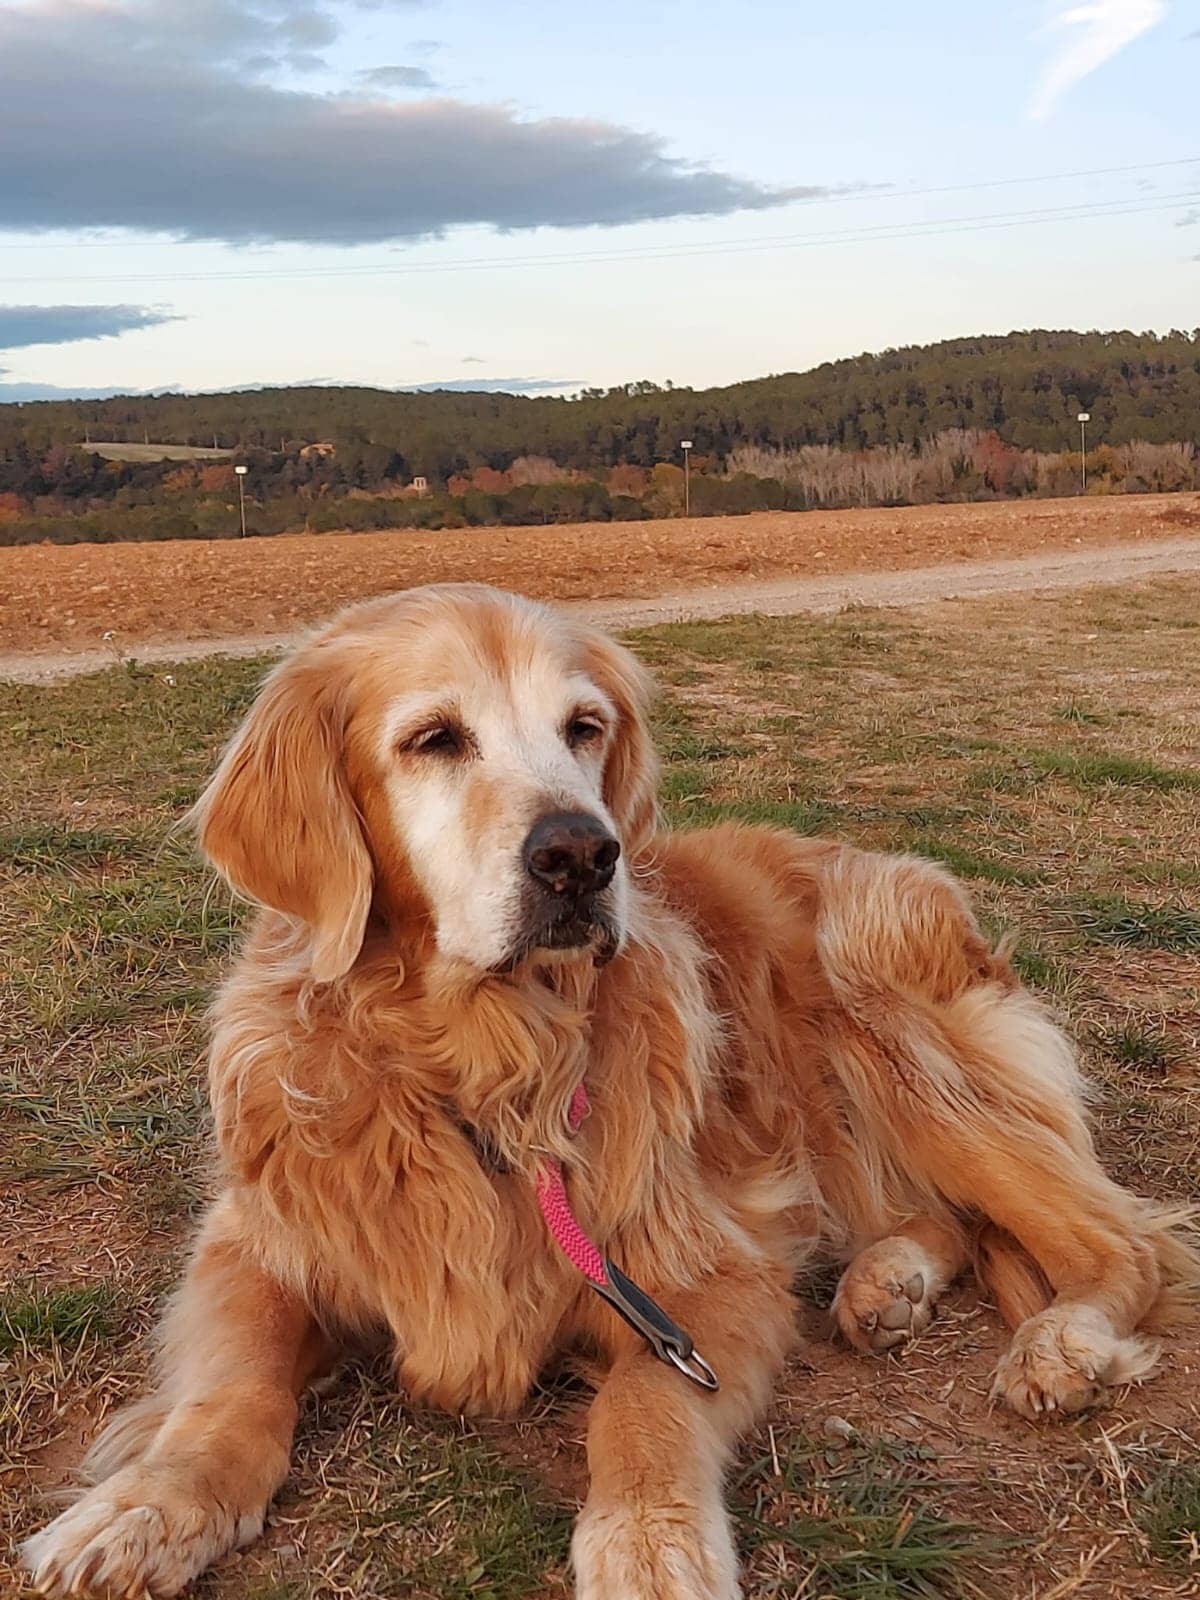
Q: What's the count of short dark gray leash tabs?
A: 1